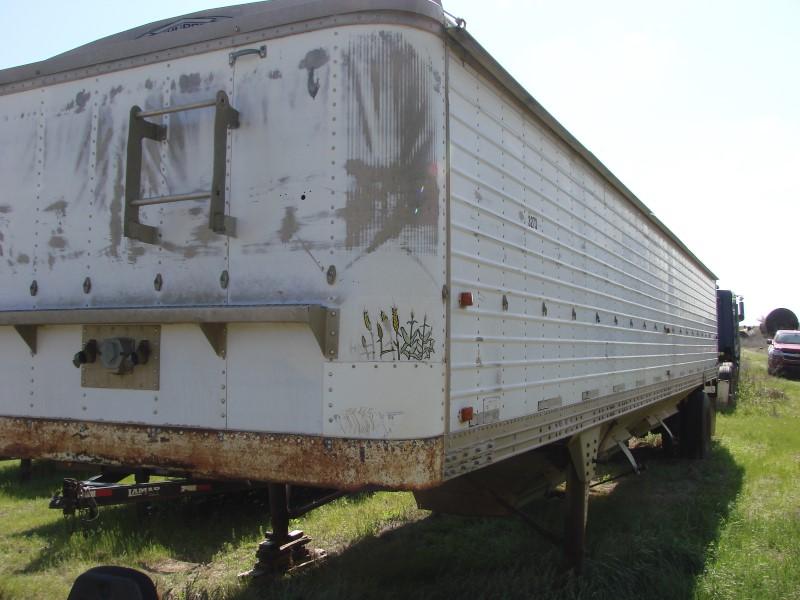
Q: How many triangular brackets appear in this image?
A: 3